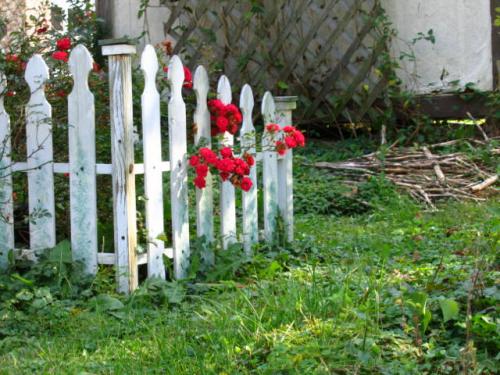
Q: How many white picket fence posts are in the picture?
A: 11